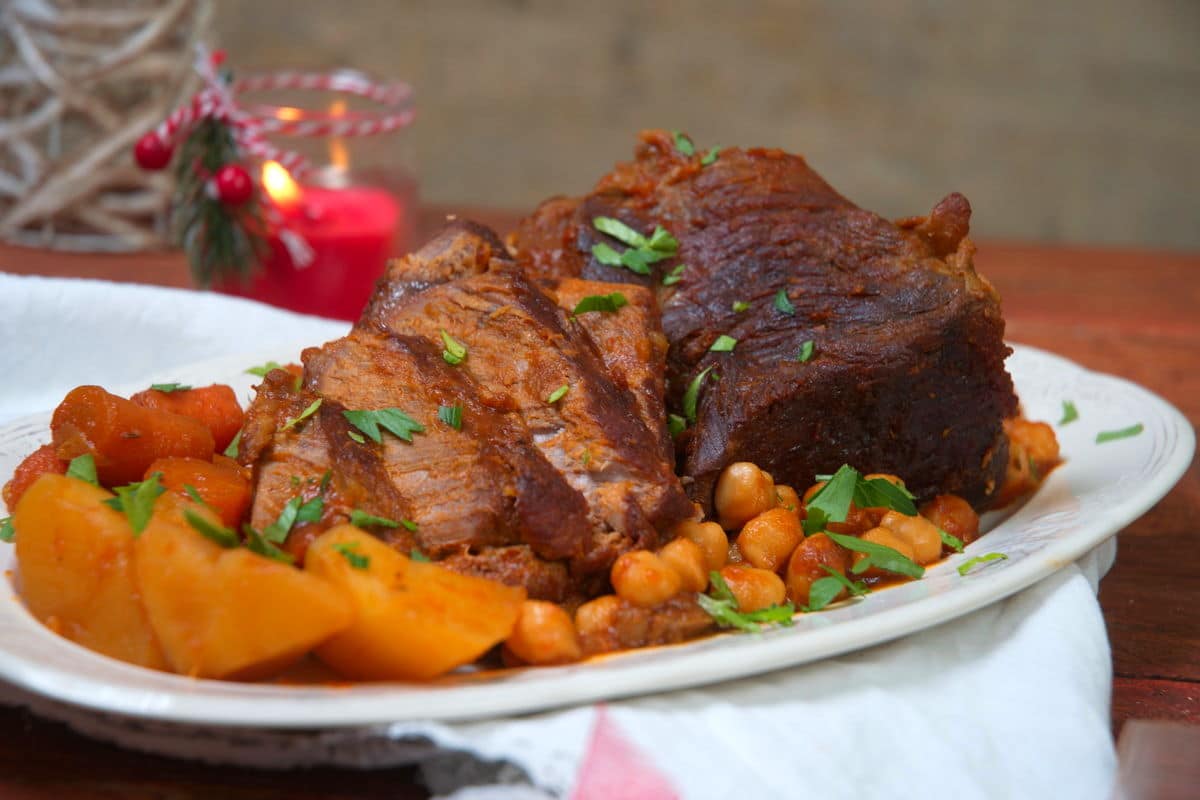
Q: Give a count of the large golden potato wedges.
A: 3